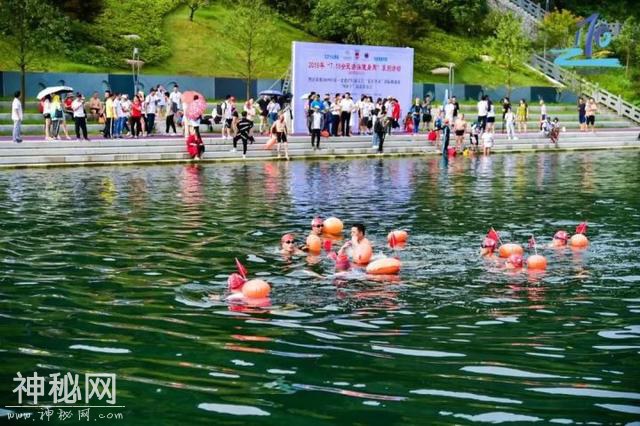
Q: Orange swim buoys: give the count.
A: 8